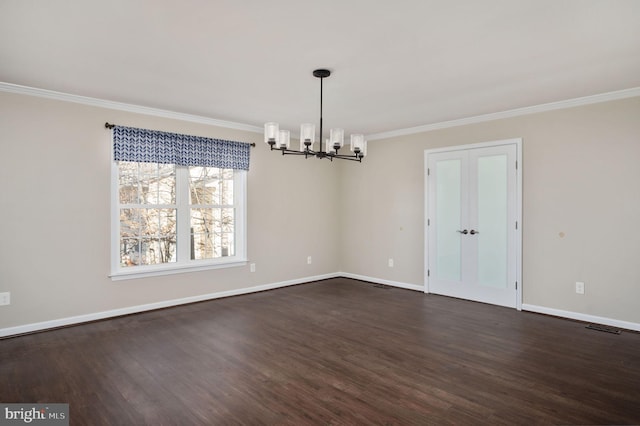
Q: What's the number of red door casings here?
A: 0